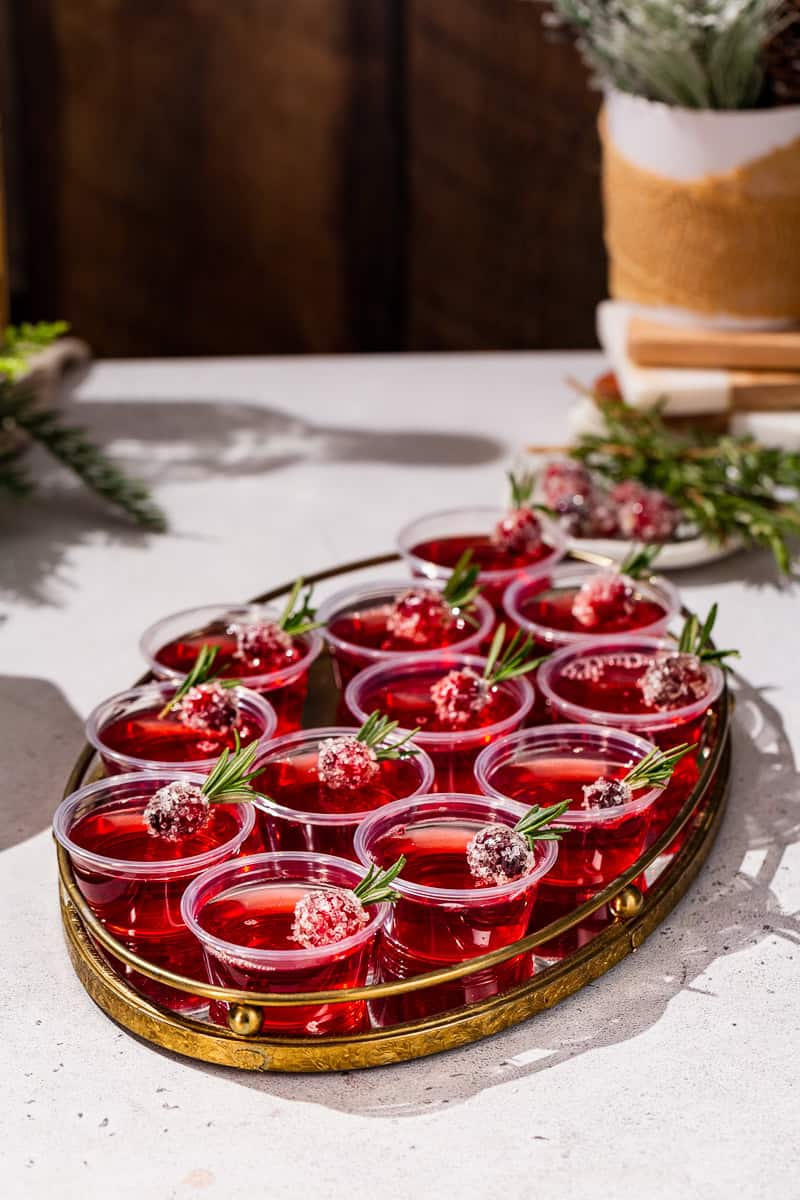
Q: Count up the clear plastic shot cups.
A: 12